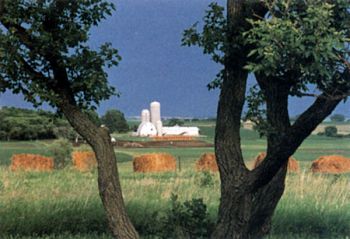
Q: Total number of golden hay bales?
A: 6